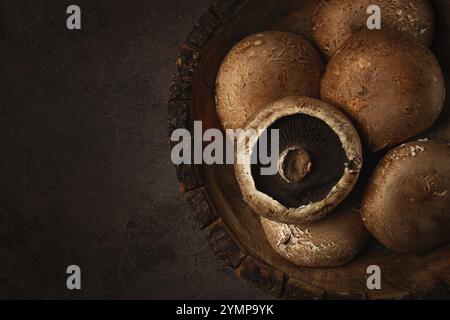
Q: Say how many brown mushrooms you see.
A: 6